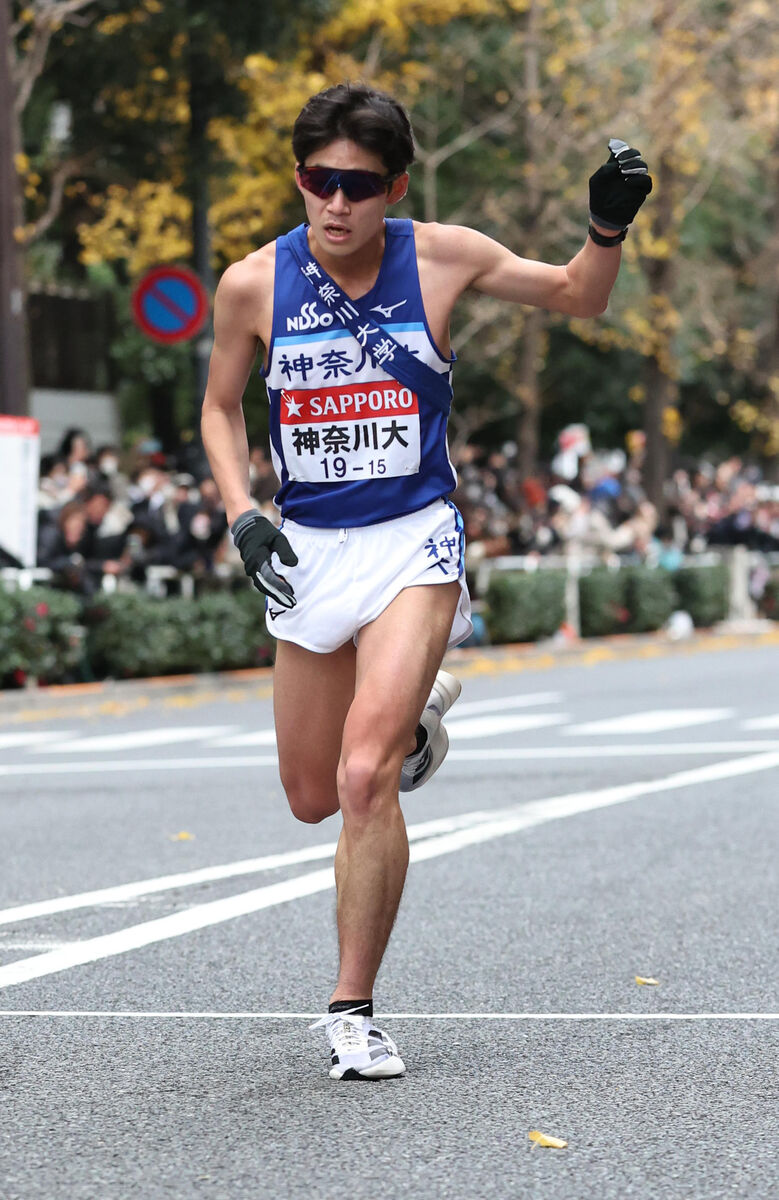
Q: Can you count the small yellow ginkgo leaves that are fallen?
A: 3